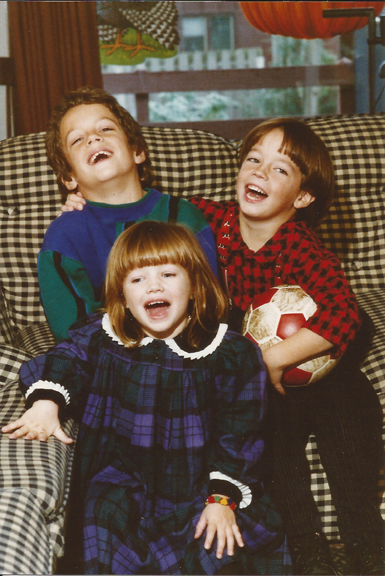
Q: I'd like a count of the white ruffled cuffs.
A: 2